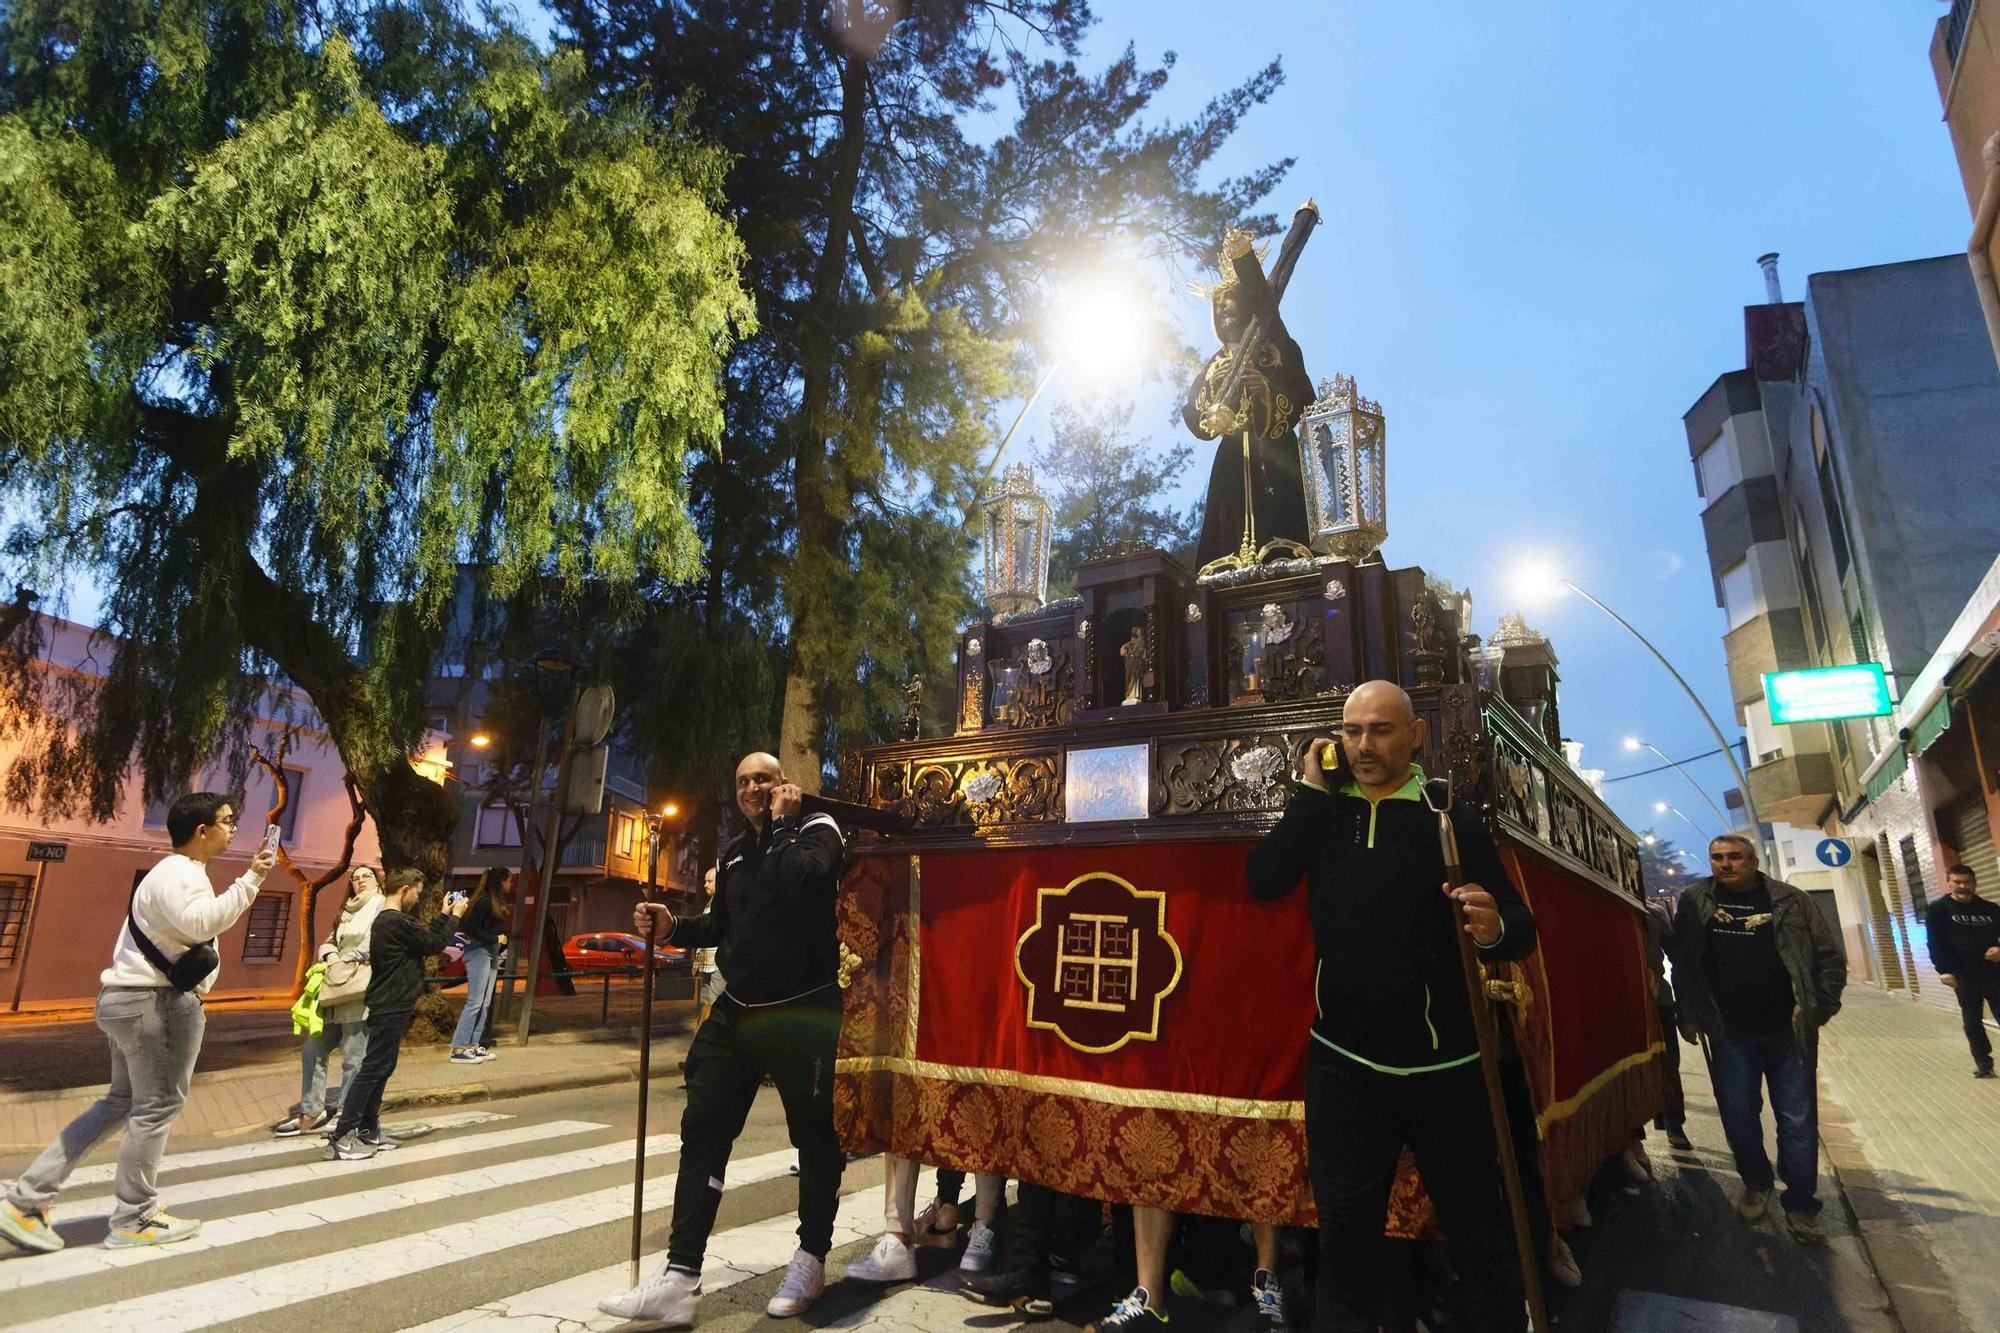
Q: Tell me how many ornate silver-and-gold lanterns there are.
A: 2